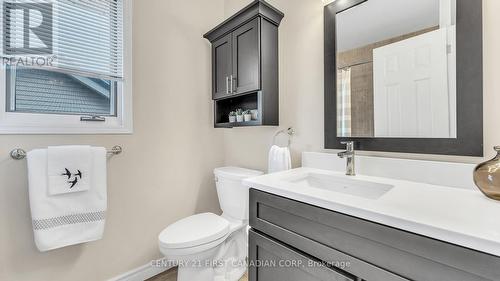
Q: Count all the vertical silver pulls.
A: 2